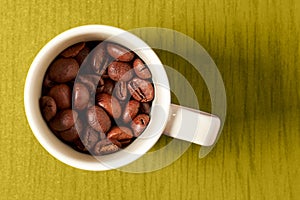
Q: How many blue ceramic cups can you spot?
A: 0